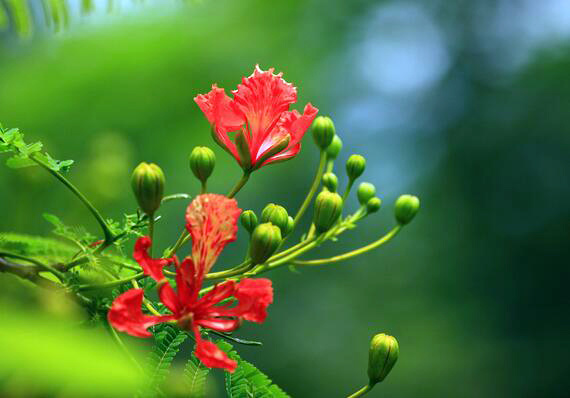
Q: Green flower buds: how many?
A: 15